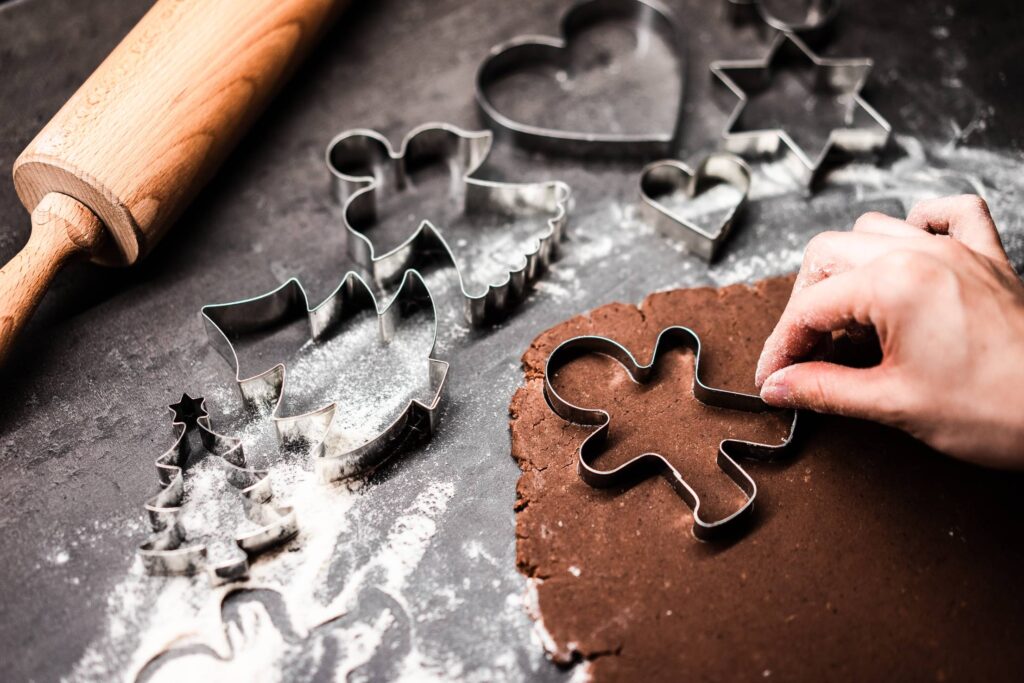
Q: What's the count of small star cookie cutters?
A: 1